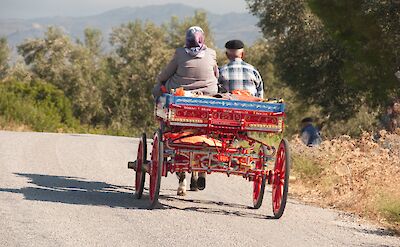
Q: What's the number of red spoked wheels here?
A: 4